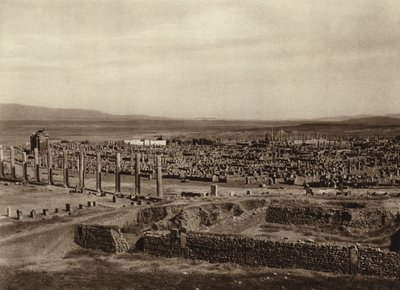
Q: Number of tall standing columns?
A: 11